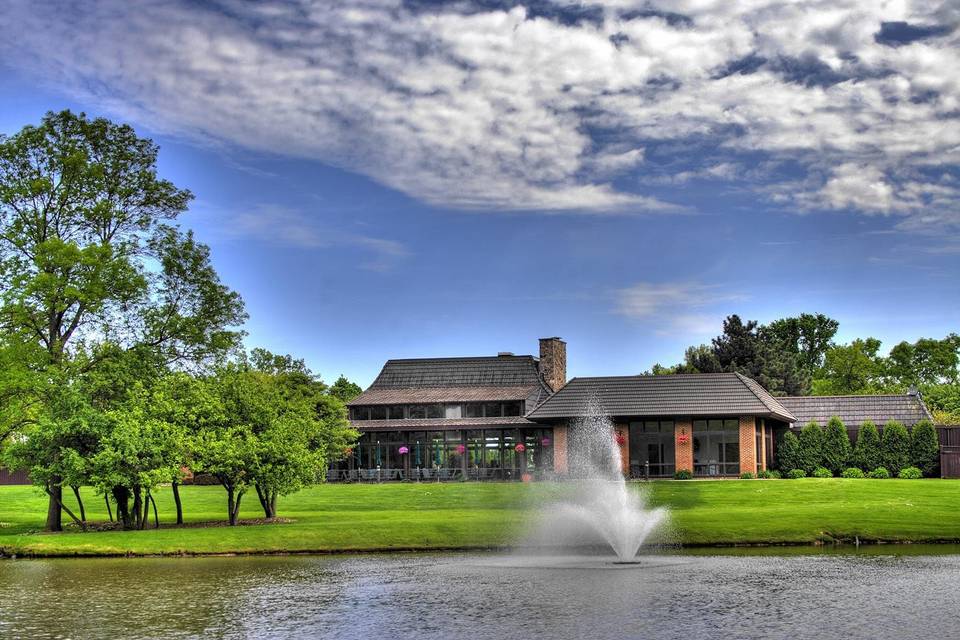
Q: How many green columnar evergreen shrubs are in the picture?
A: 6